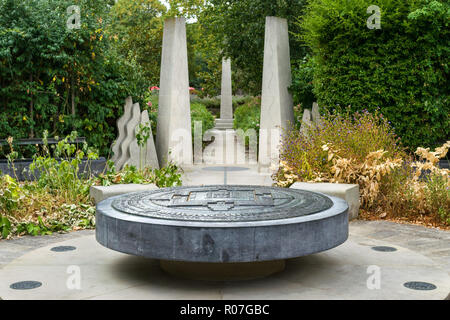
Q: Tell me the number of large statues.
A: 3